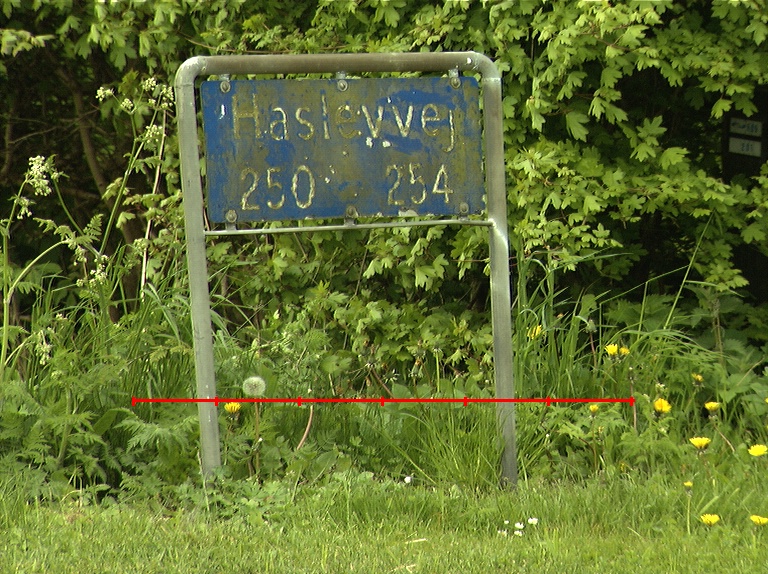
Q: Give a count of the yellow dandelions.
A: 13